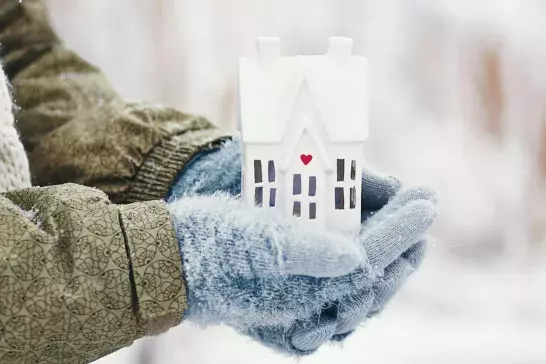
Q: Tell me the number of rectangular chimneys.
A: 2